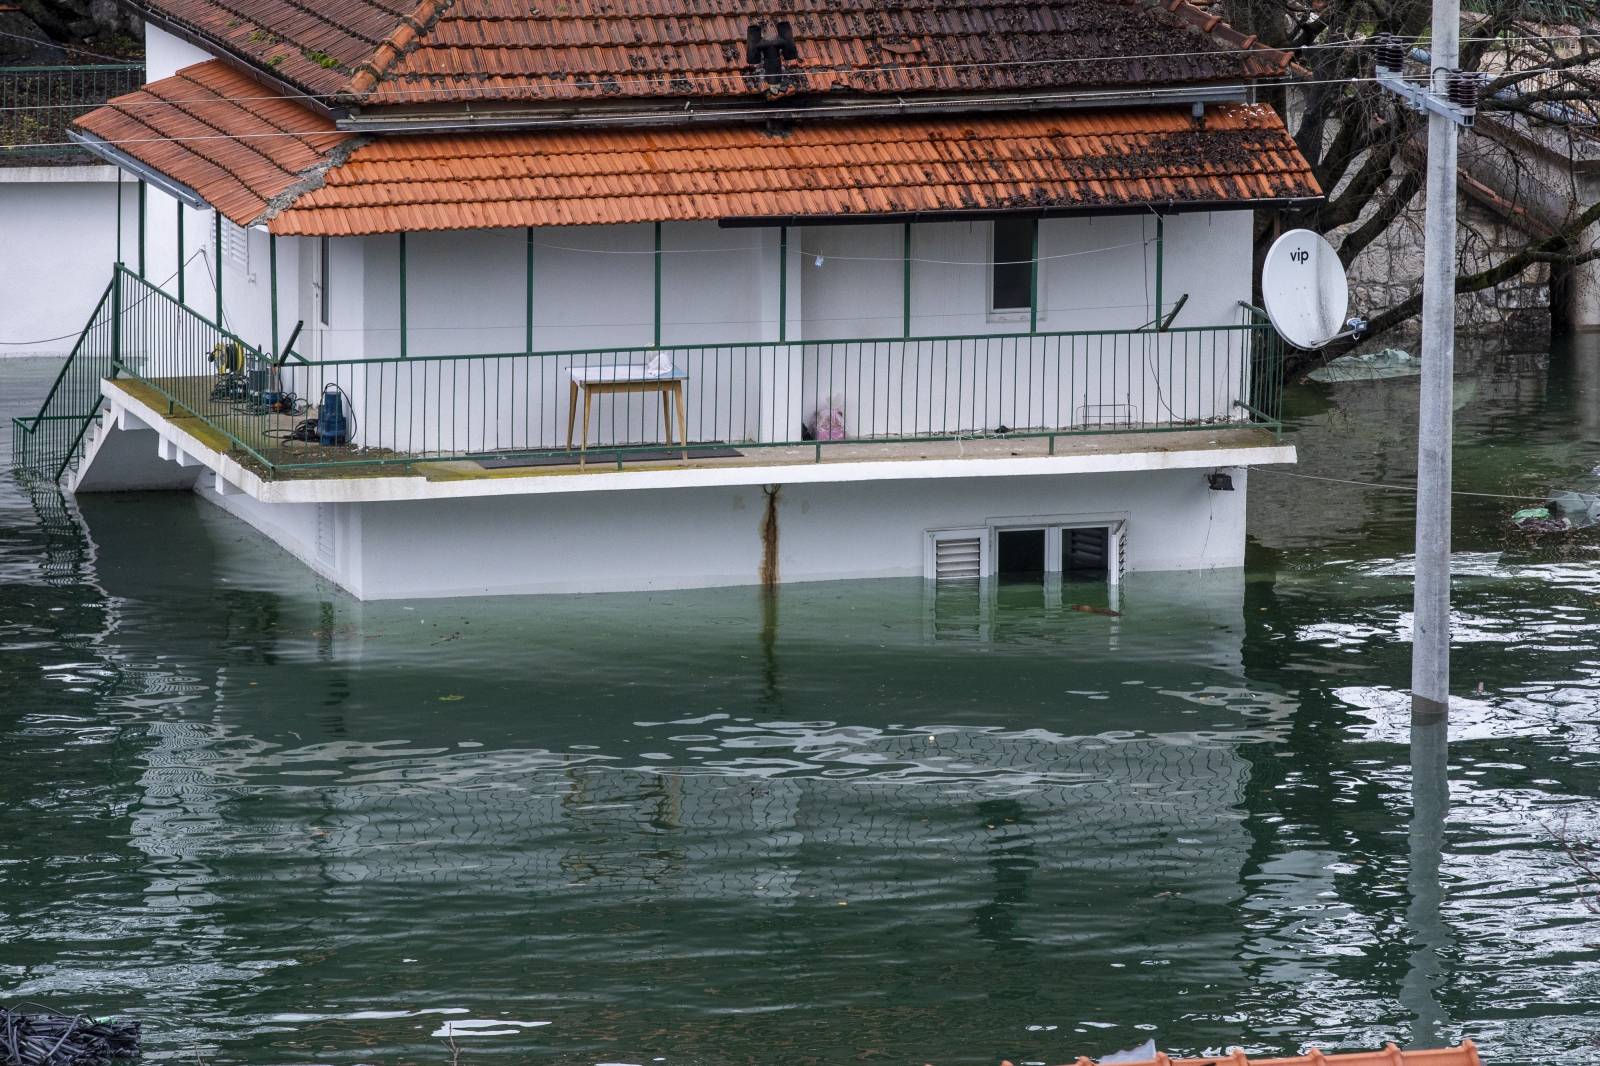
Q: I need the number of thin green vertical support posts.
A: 12